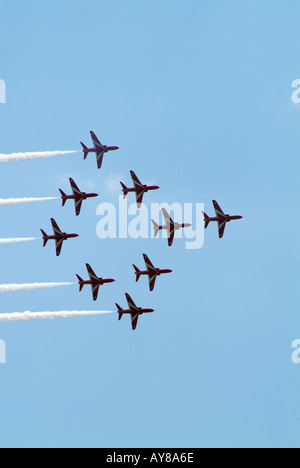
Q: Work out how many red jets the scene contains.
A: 9